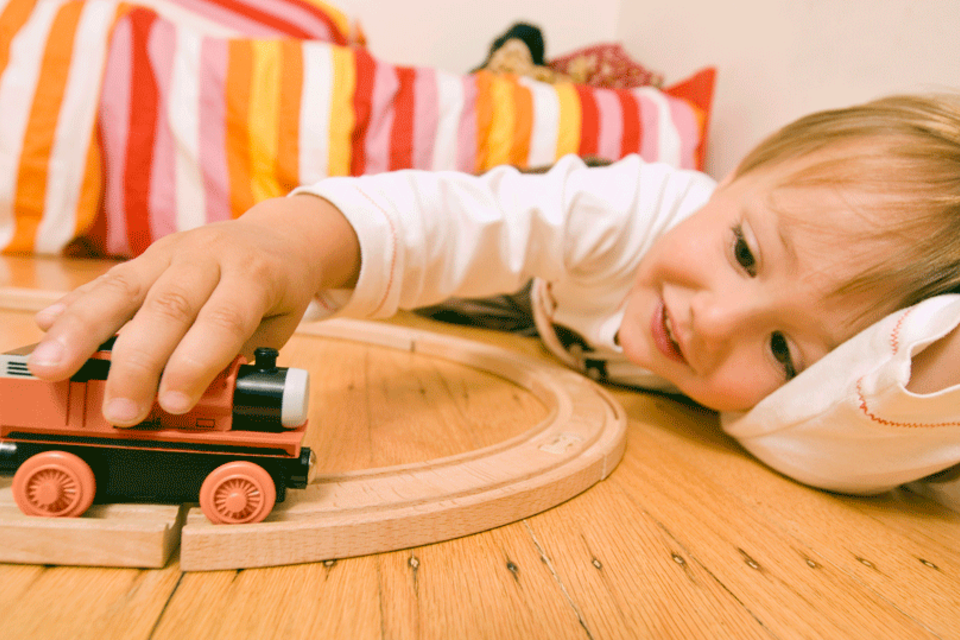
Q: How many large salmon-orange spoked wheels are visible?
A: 2